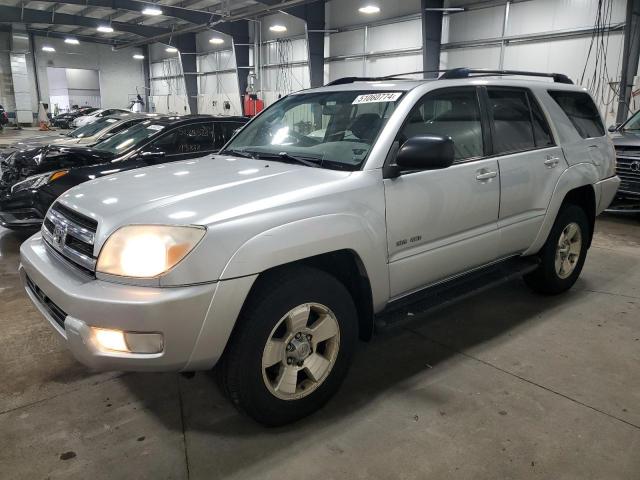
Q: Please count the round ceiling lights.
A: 9